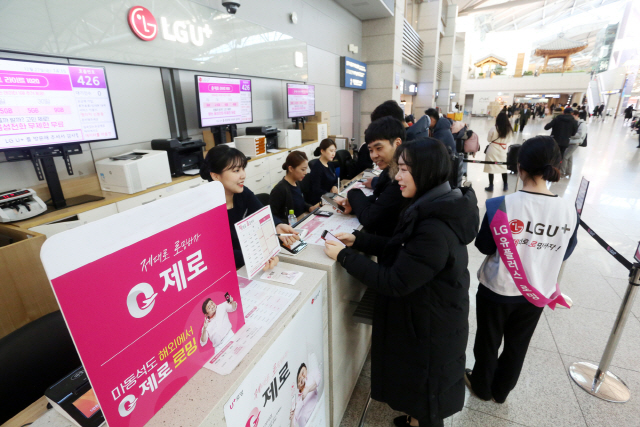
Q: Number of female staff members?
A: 4